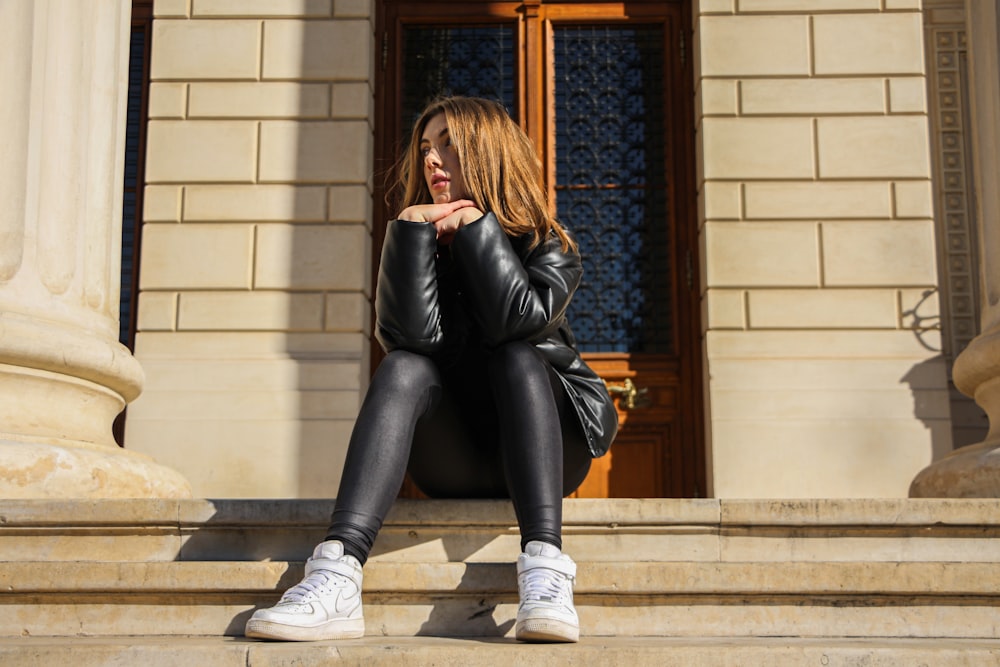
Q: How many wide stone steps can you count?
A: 3